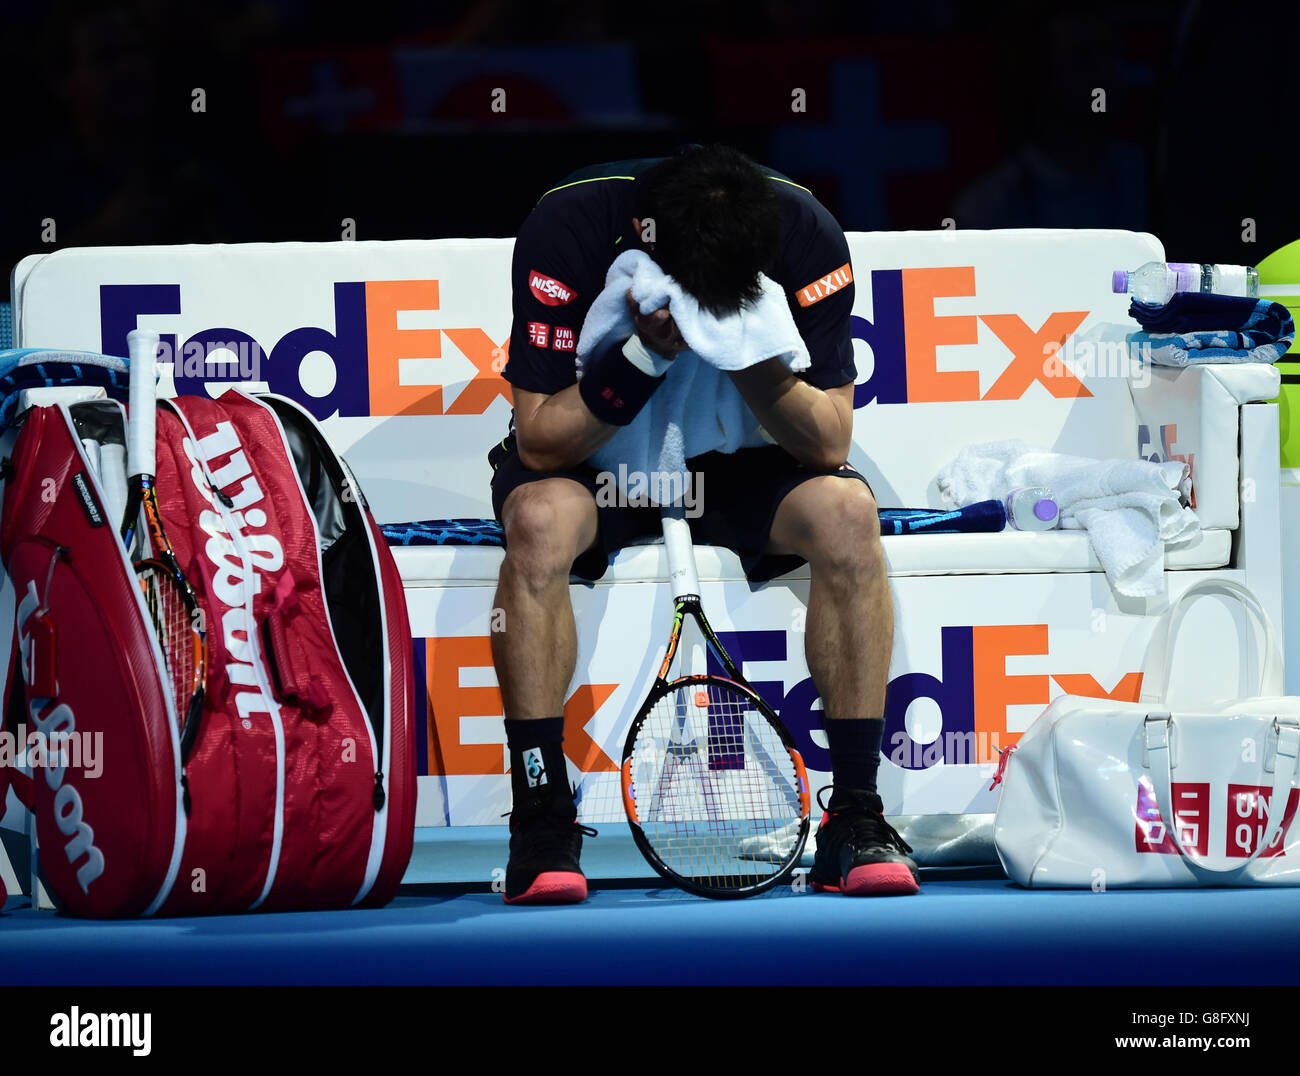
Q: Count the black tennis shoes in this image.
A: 2